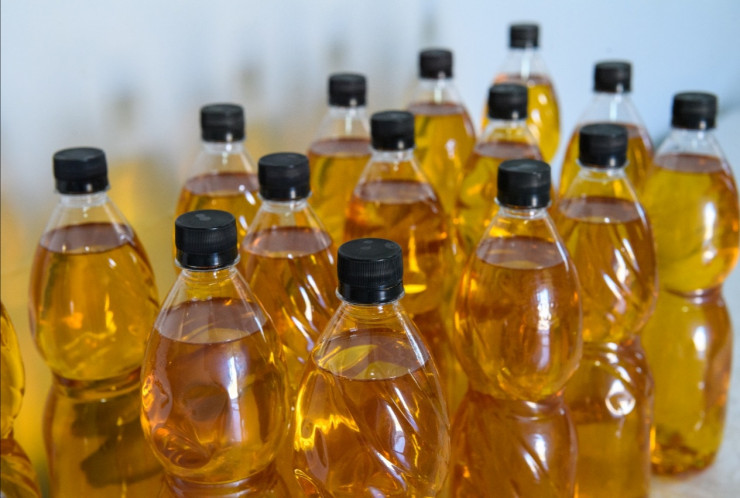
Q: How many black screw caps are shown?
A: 14